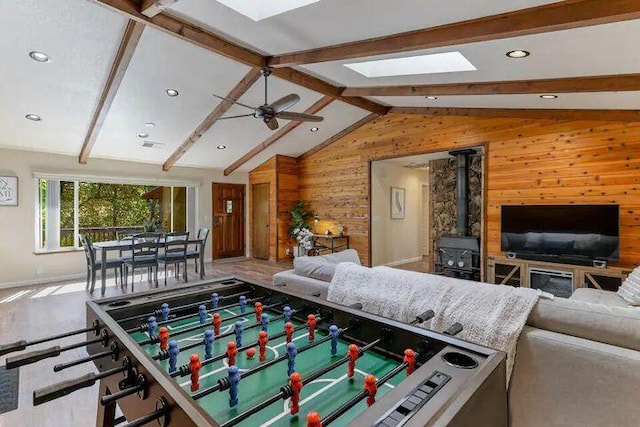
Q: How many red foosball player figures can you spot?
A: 13